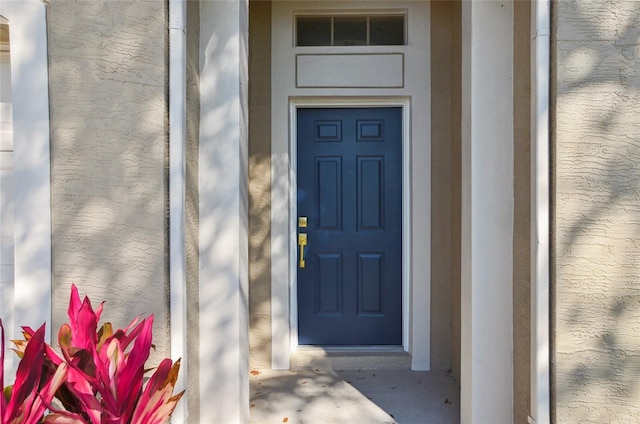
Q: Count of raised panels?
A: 6